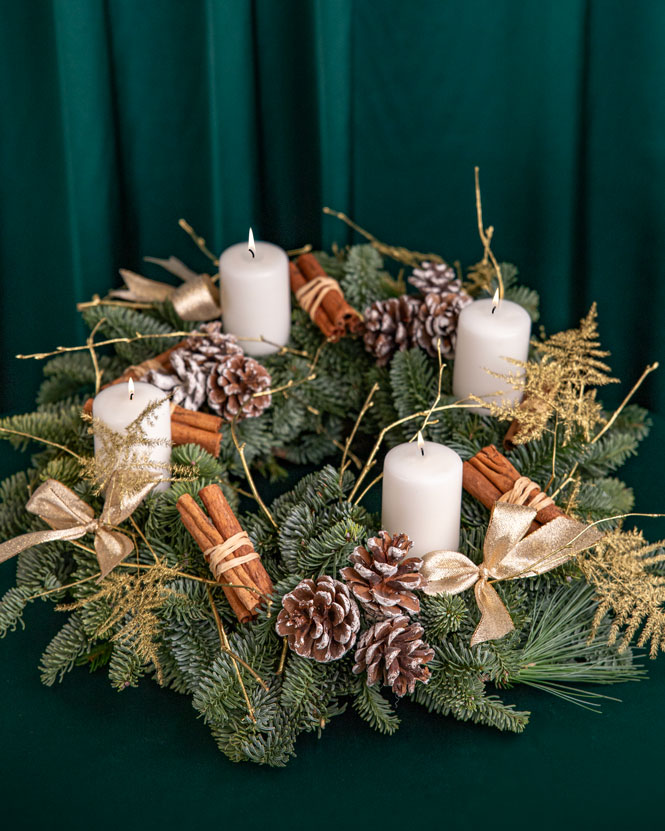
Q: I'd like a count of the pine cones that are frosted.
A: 9